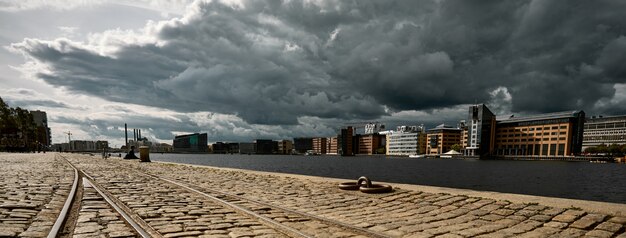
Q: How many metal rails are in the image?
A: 4